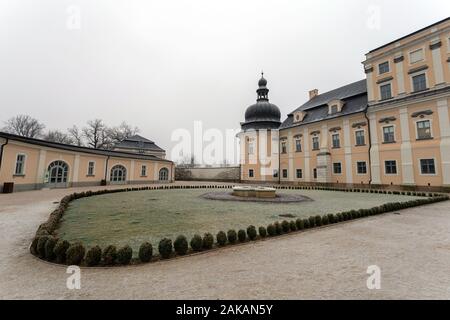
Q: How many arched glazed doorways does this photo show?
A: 3